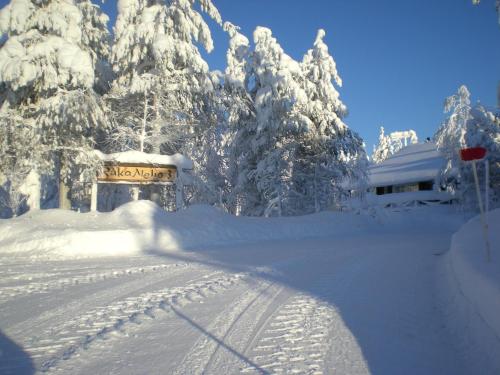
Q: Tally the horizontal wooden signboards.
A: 1